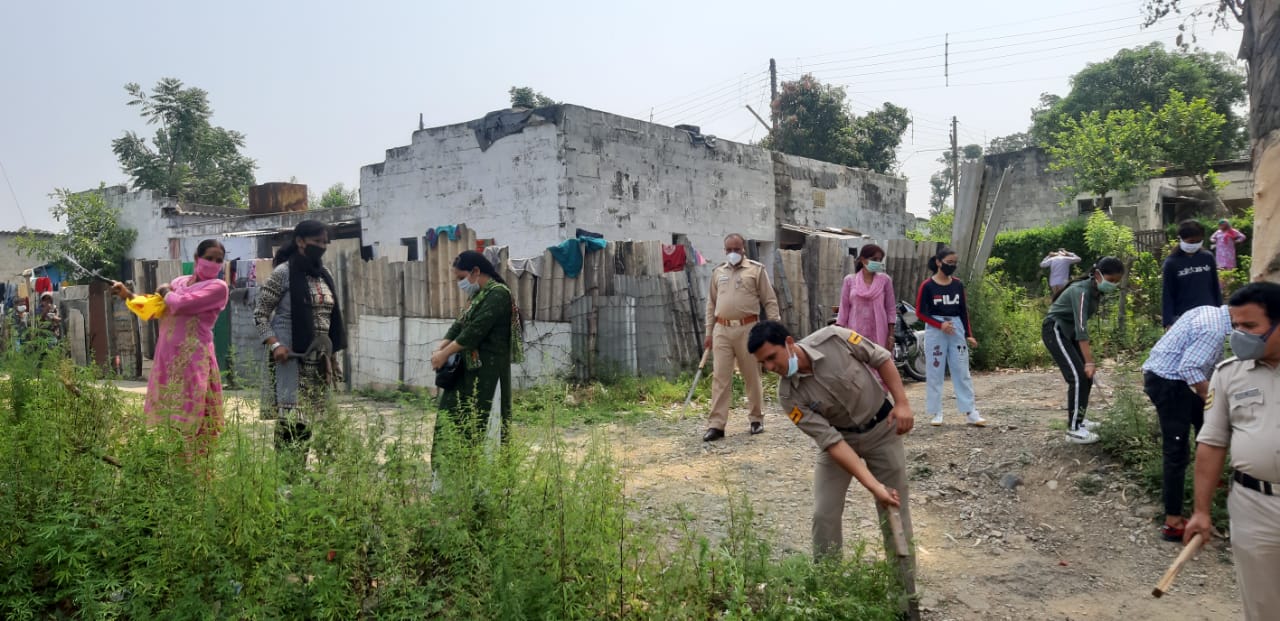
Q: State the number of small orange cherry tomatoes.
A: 0